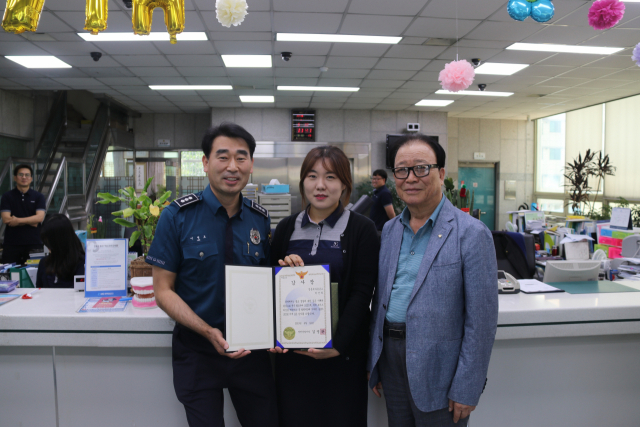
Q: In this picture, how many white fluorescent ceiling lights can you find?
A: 11